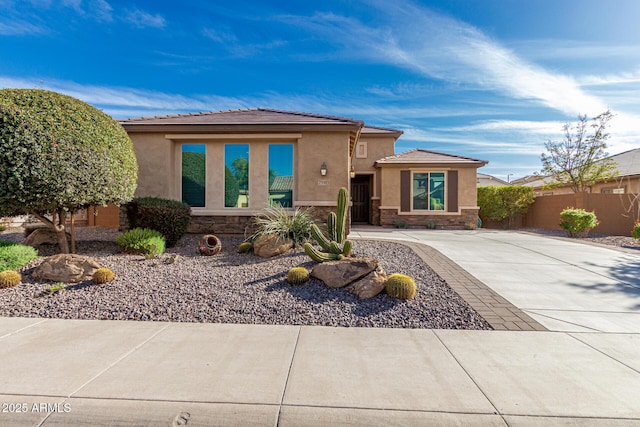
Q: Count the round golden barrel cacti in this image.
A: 5